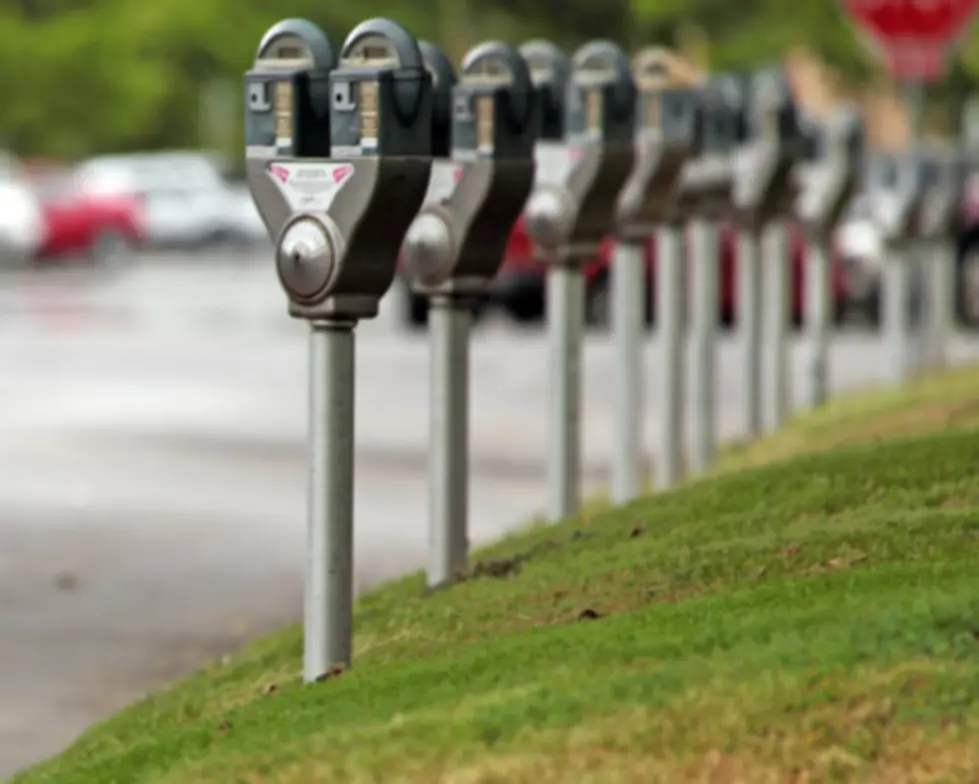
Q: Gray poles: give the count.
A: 11